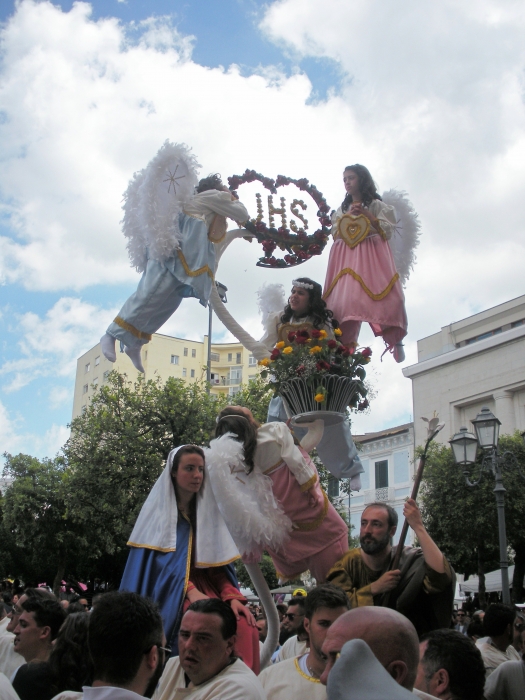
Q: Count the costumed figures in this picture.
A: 6